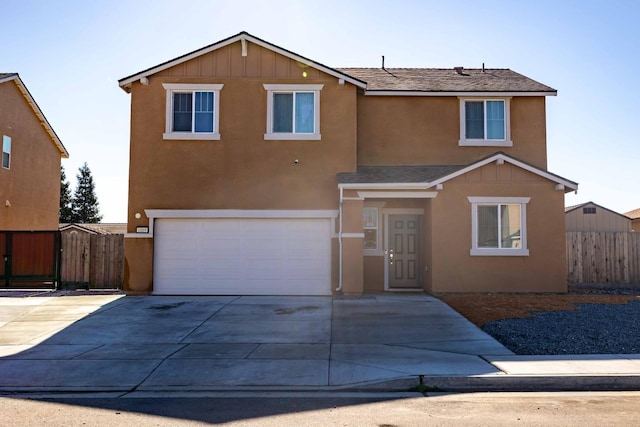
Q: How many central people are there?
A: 0